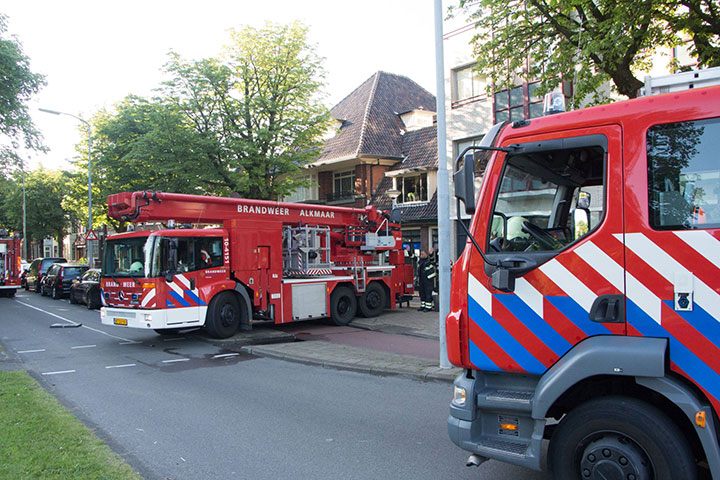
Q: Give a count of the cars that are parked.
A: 3